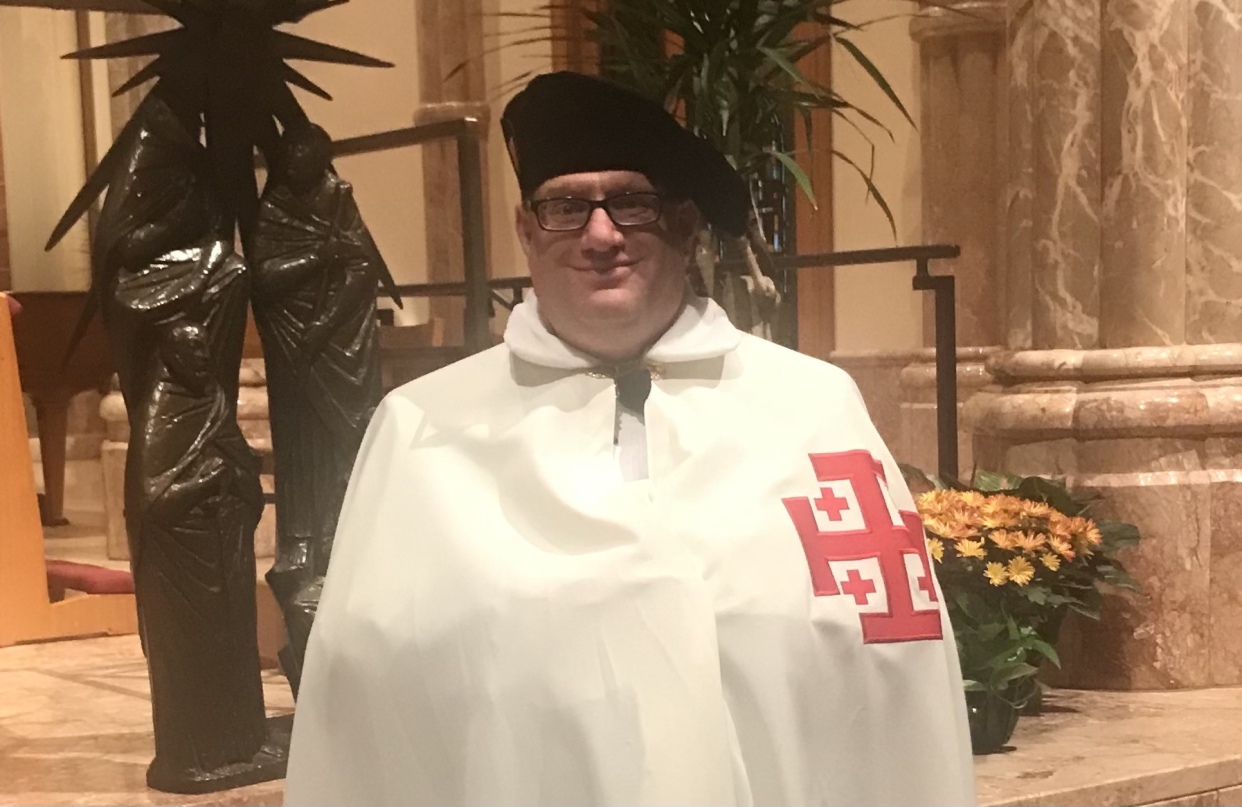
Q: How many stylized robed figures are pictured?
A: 3